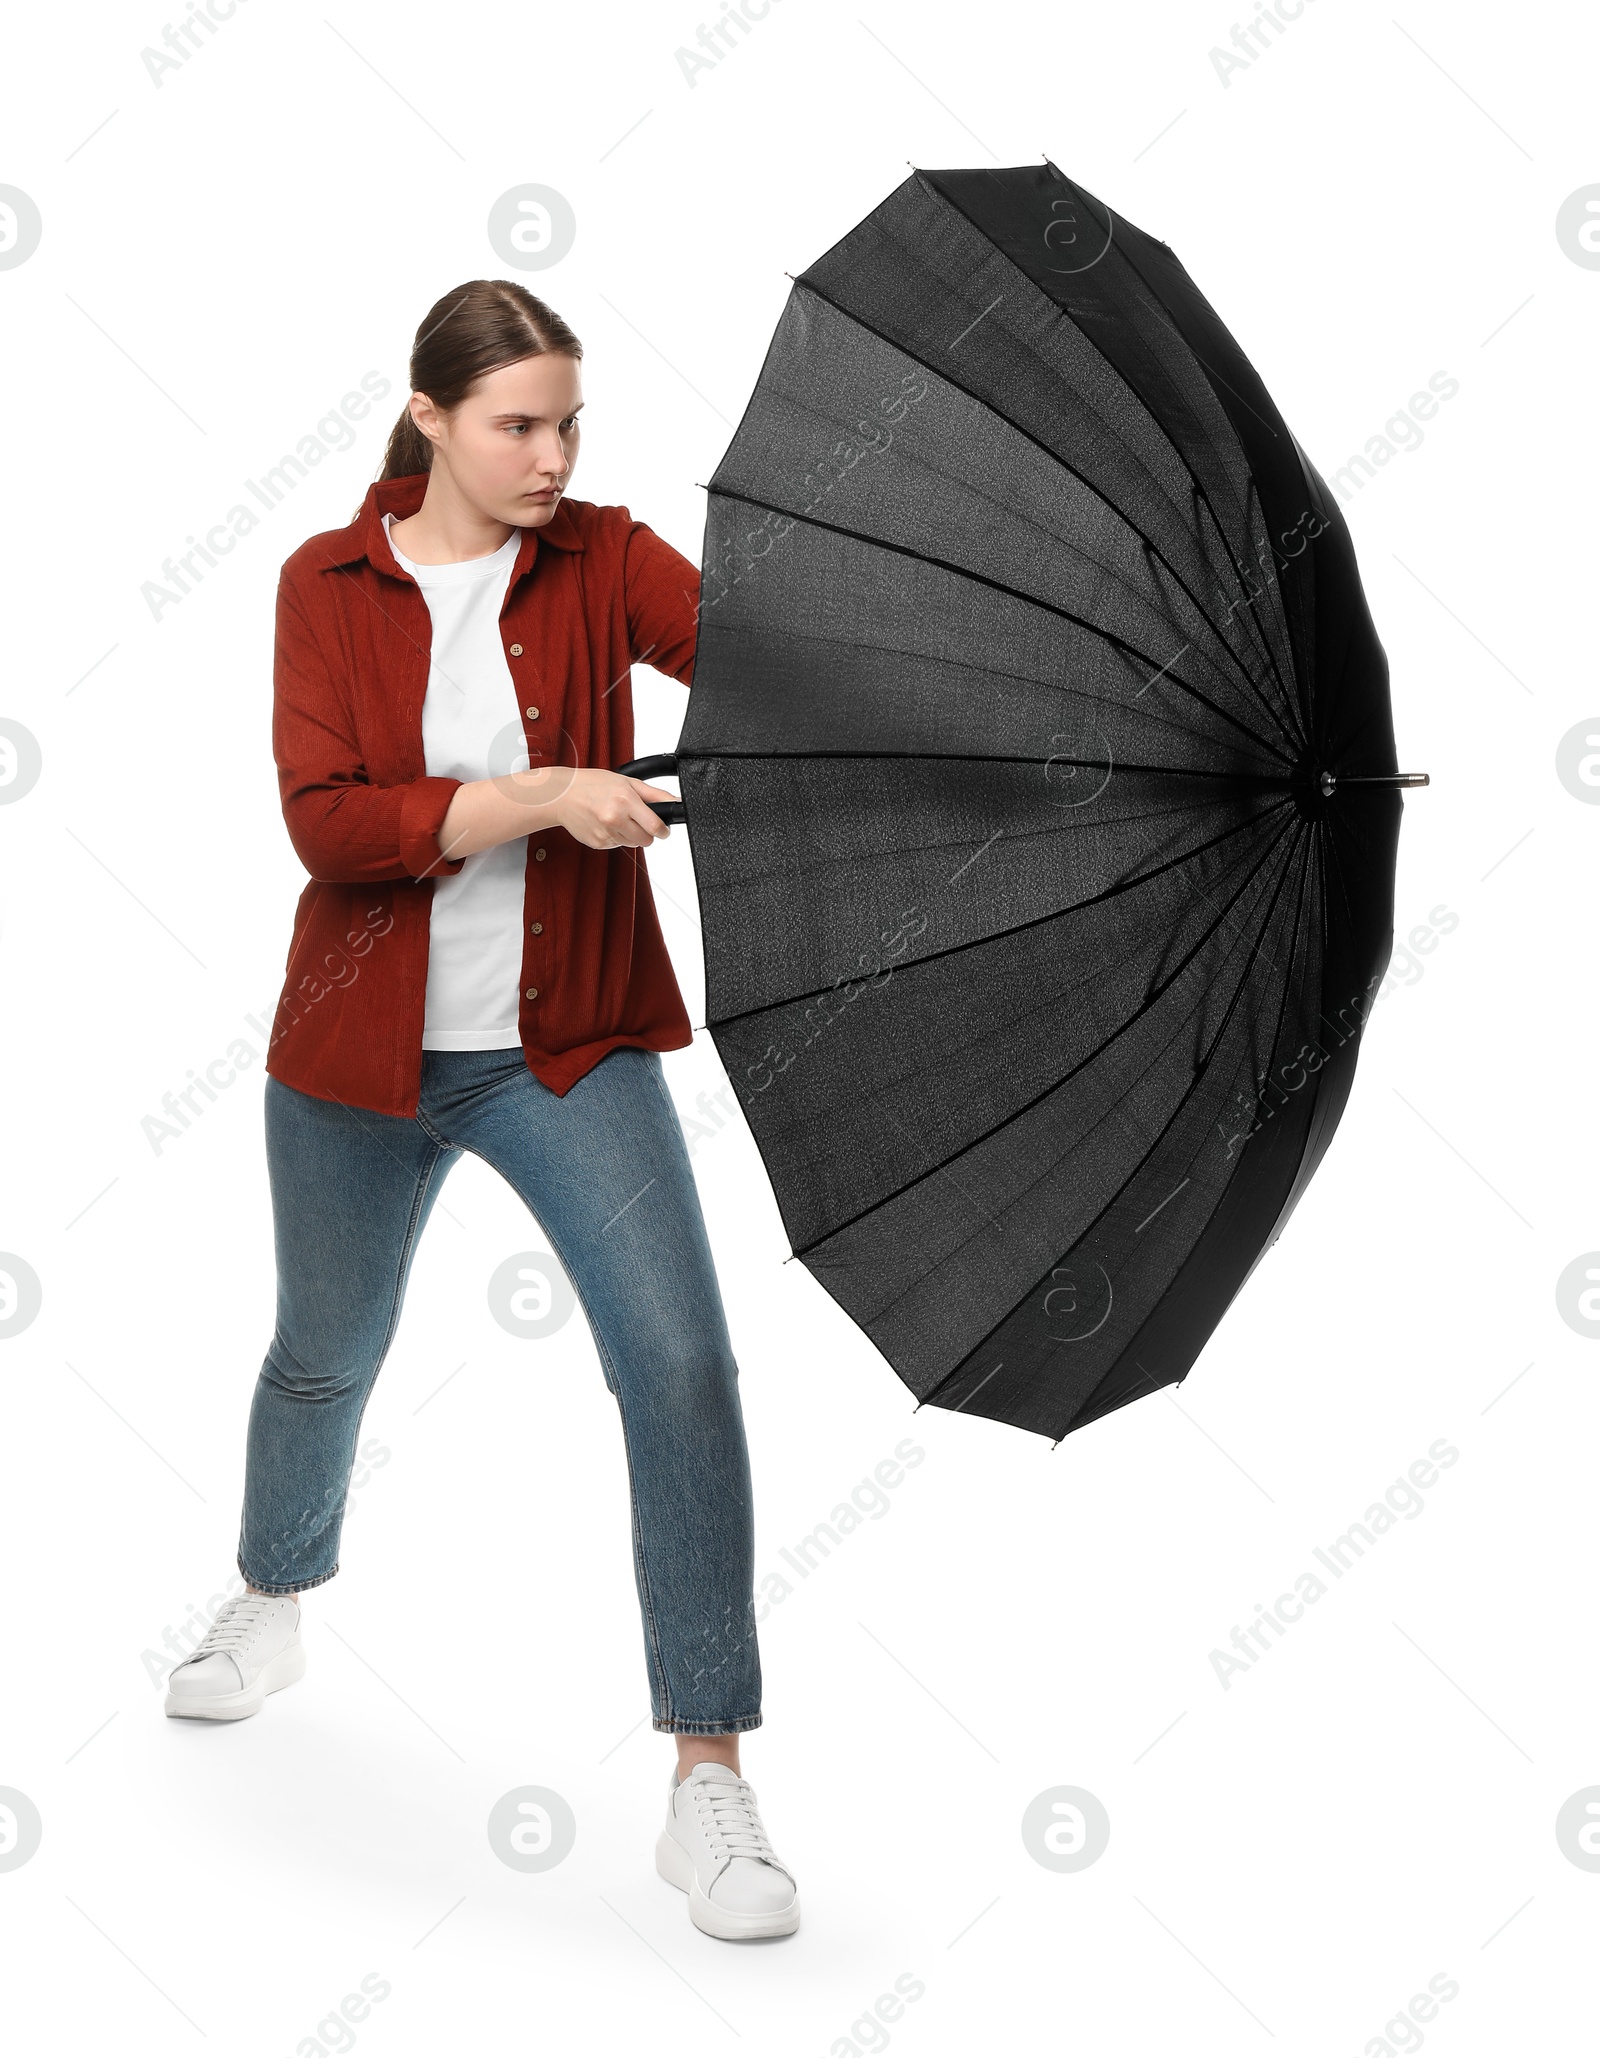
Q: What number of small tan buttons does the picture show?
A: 5